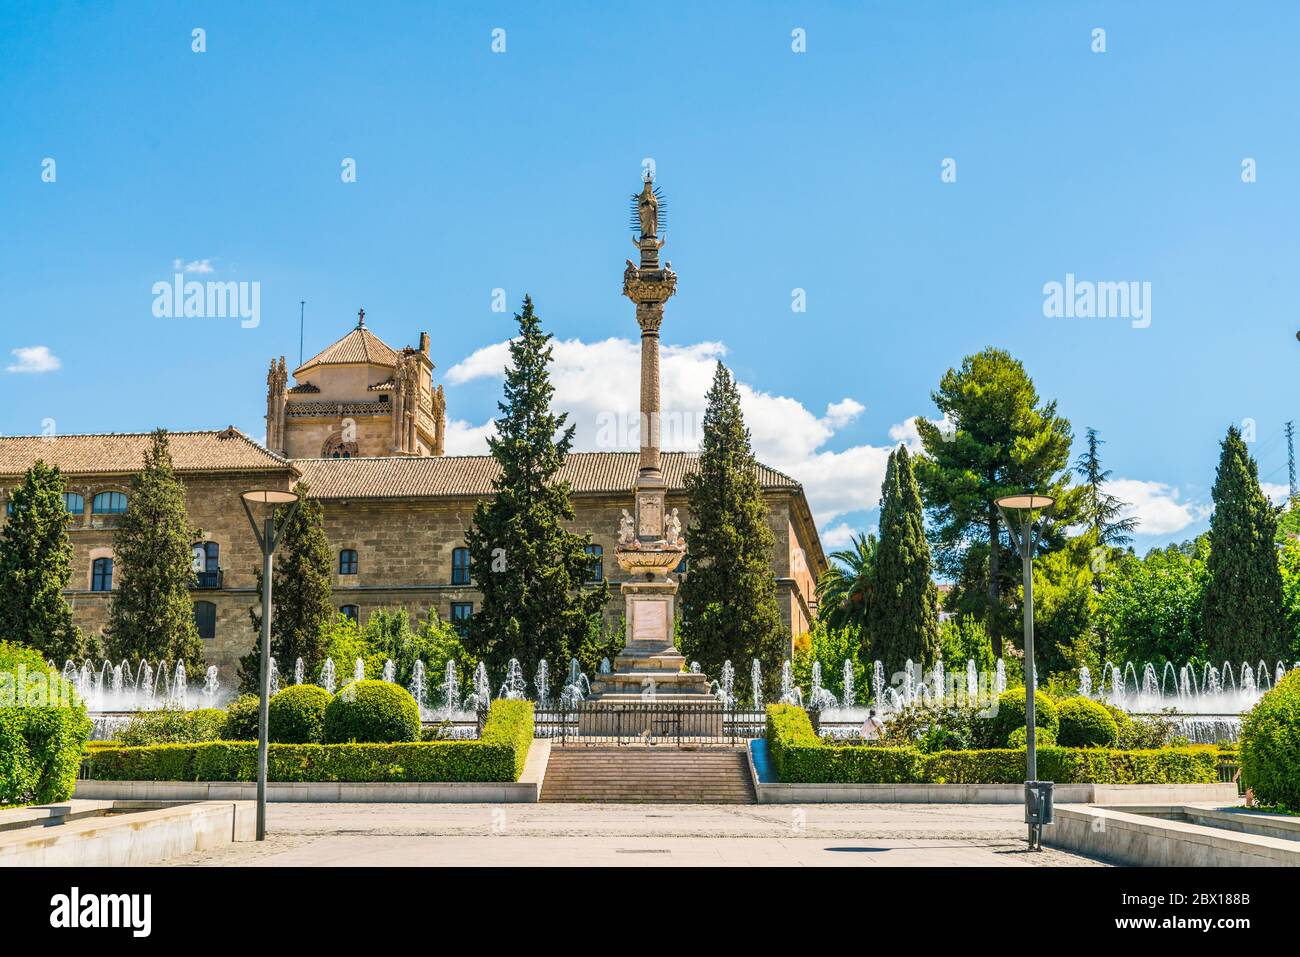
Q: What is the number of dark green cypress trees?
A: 7